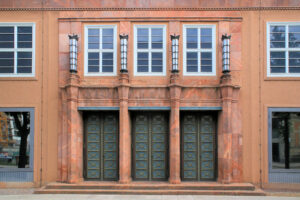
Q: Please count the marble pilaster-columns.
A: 4